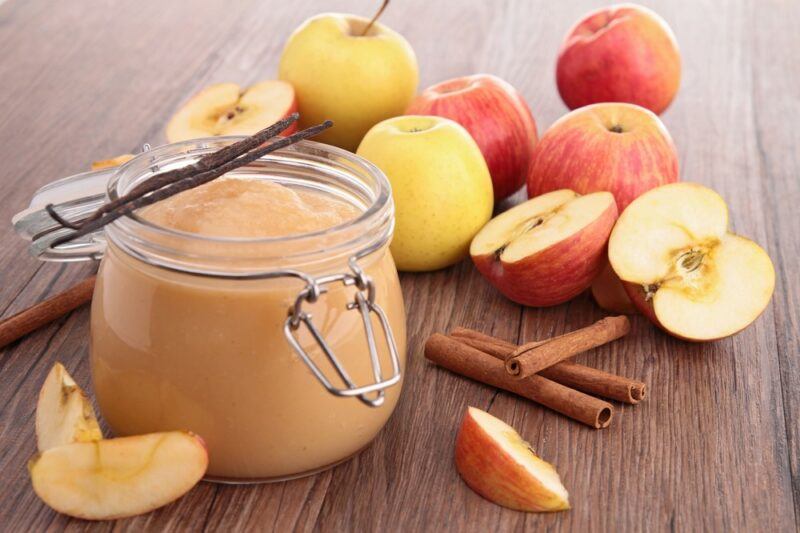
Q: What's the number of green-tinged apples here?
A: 2